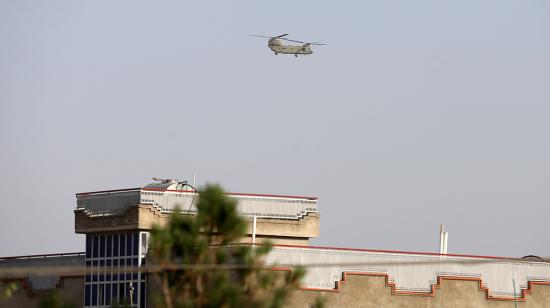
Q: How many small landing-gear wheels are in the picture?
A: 2